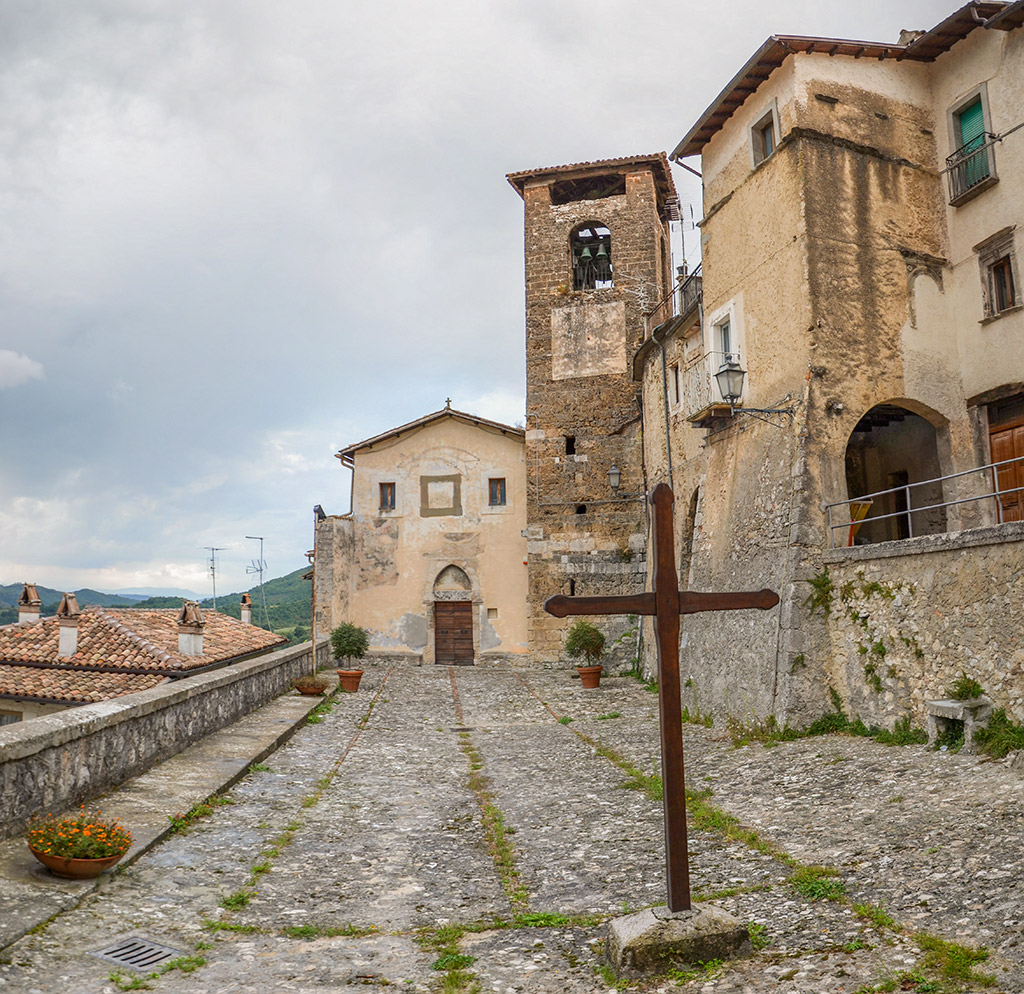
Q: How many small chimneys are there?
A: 4